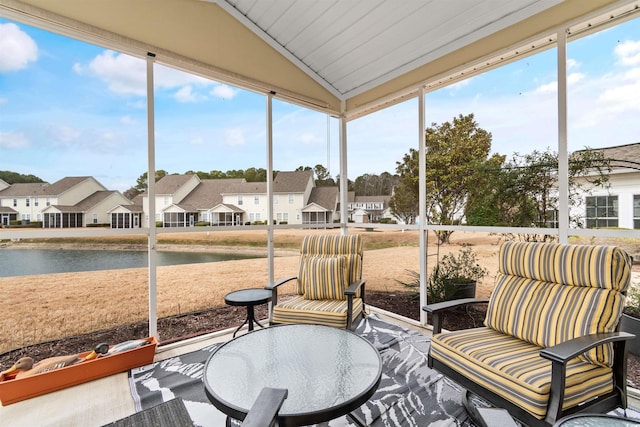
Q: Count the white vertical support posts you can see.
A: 5